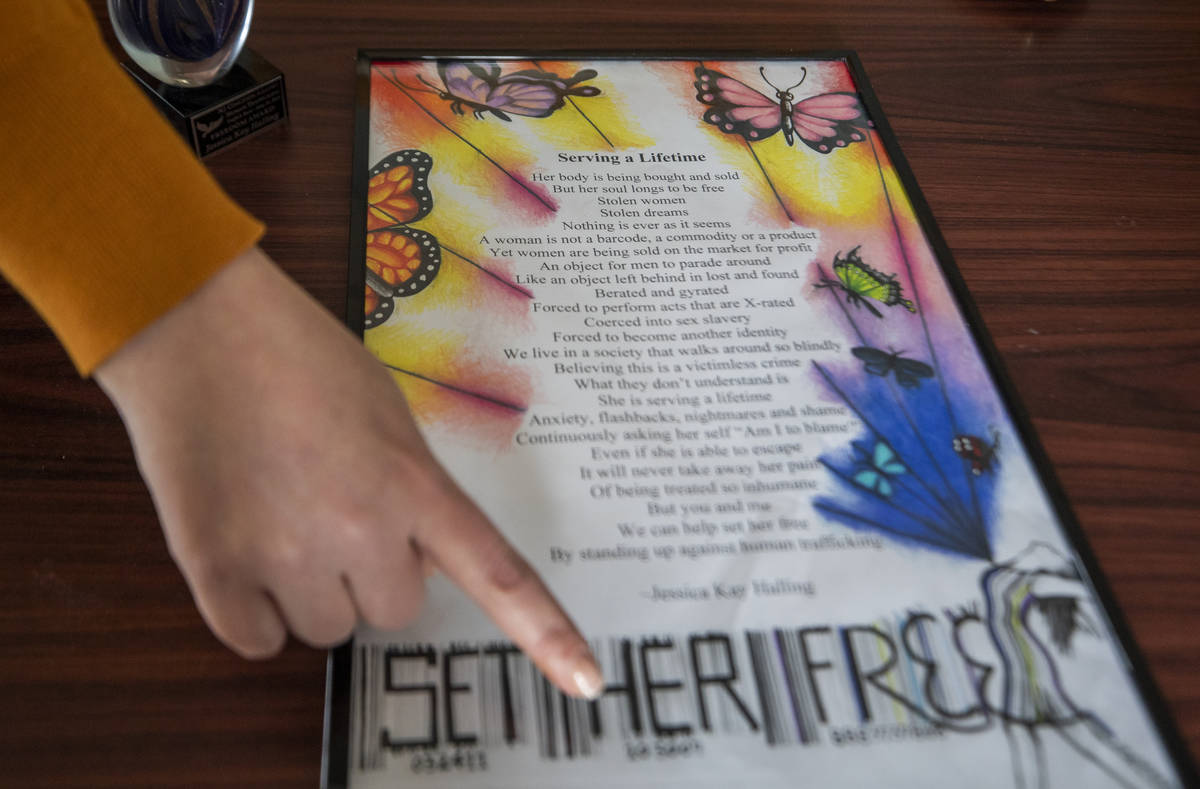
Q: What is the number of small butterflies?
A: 4